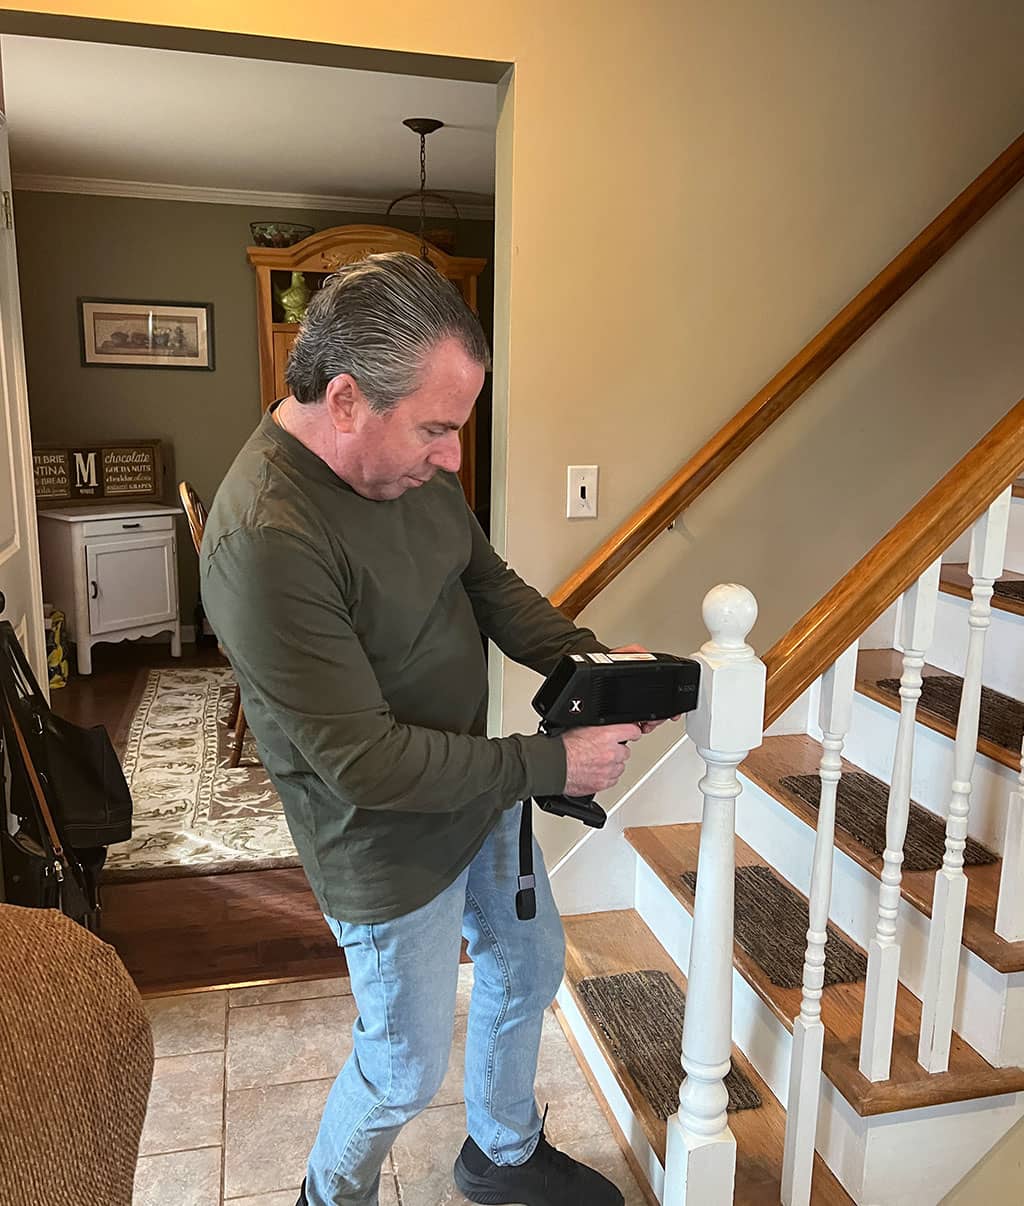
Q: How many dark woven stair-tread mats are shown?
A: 5